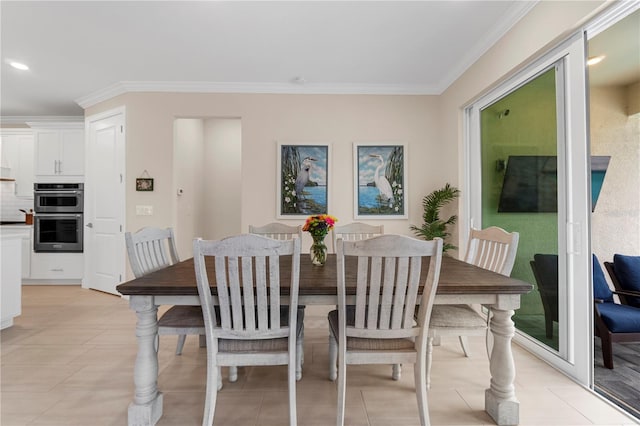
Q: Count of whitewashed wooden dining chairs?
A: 6